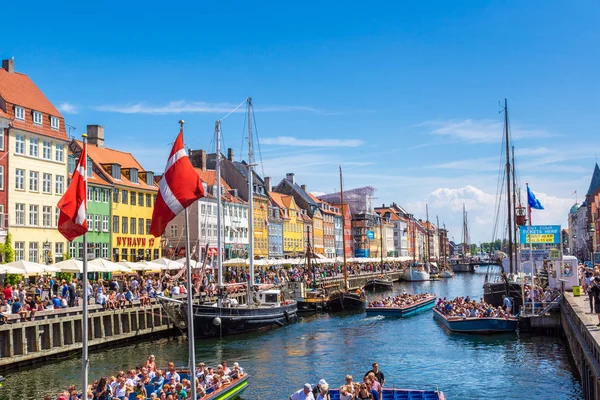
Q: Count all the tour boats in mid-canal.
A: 2